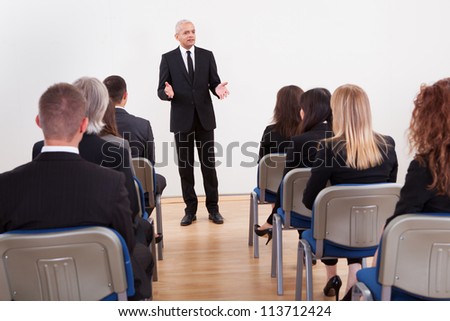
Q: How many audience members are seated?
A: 8